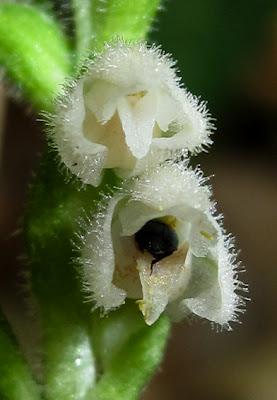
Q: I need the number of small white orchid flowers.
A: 2